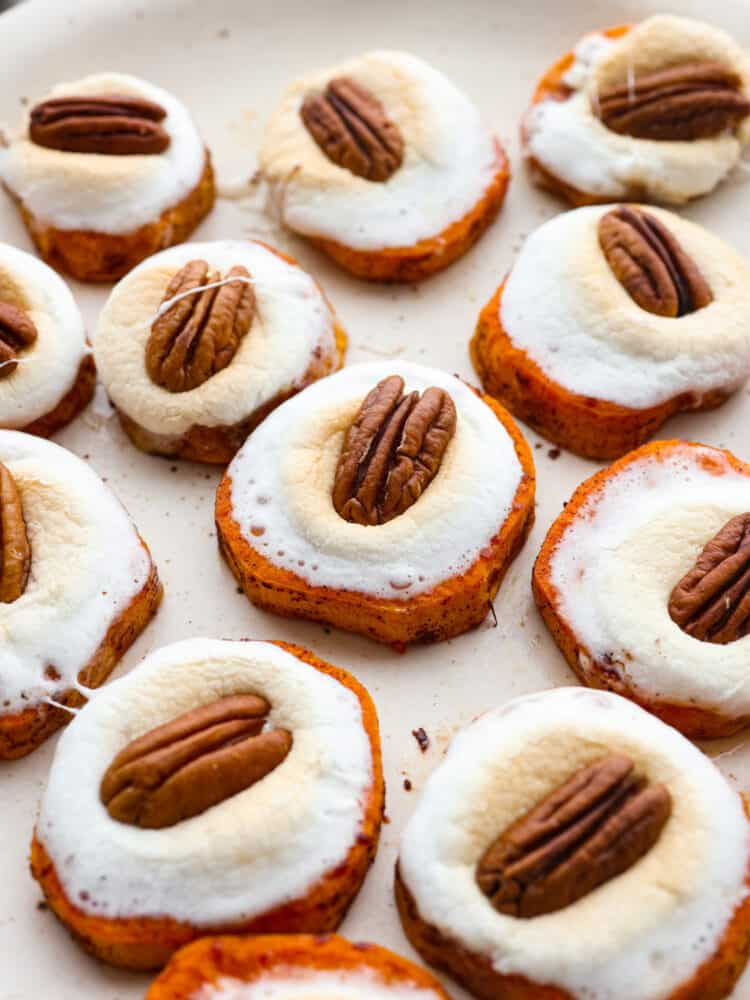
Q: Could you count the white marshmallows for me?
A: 12